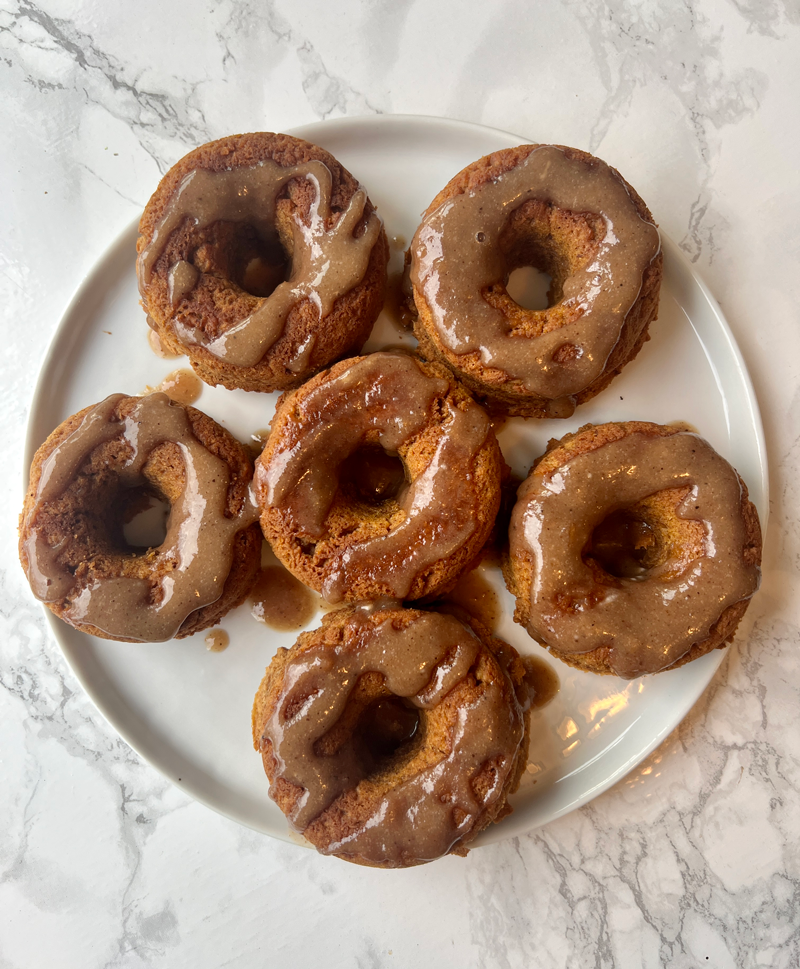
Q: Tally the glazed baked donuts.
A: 6